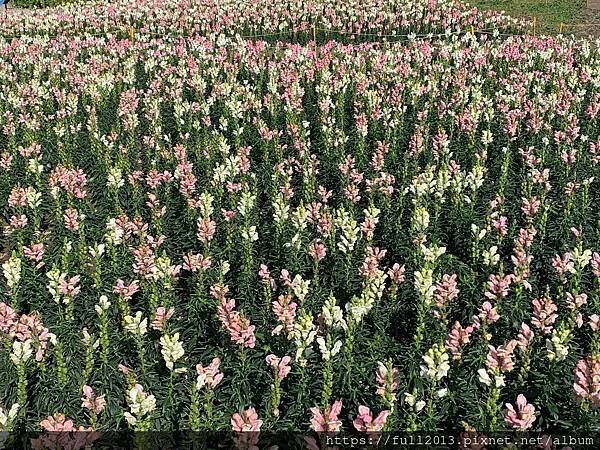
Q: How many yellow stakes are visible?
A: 5